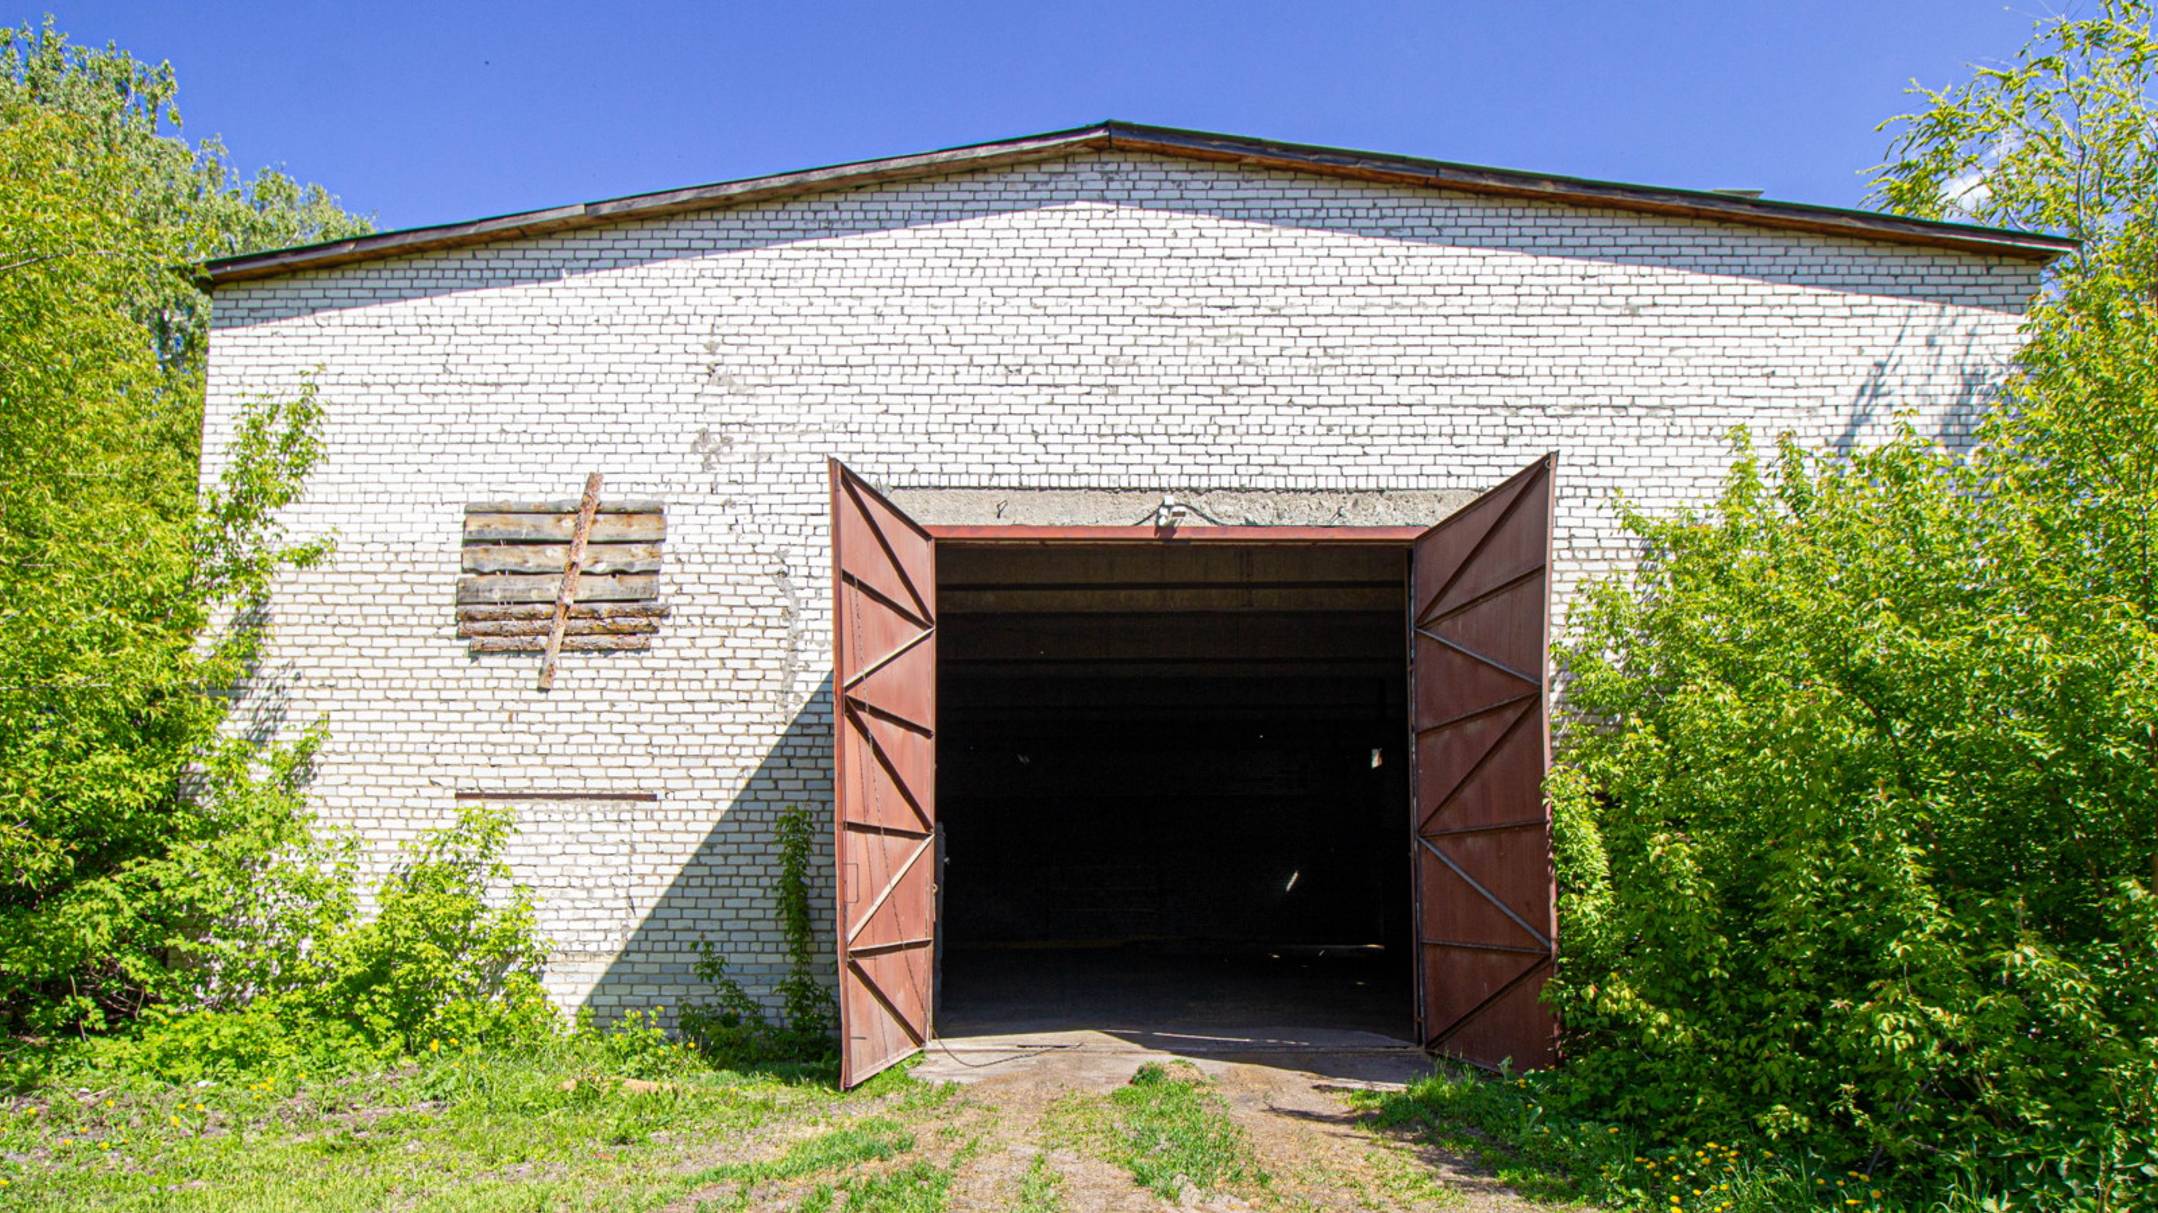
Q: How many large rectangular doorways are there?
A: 1